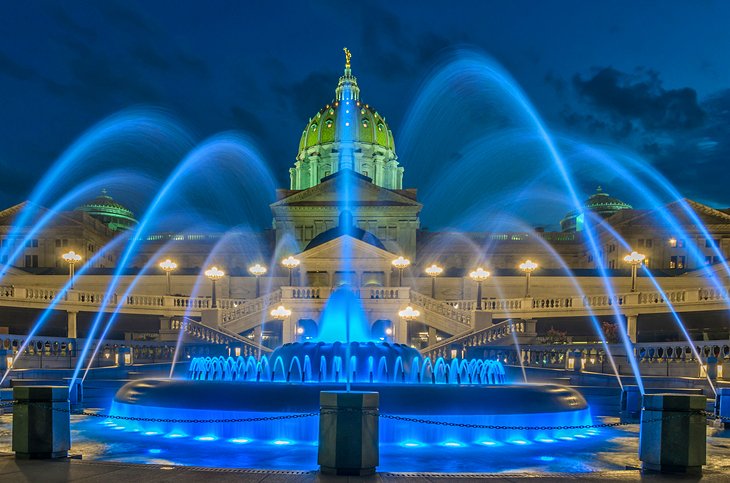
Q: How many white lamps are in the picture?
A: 12